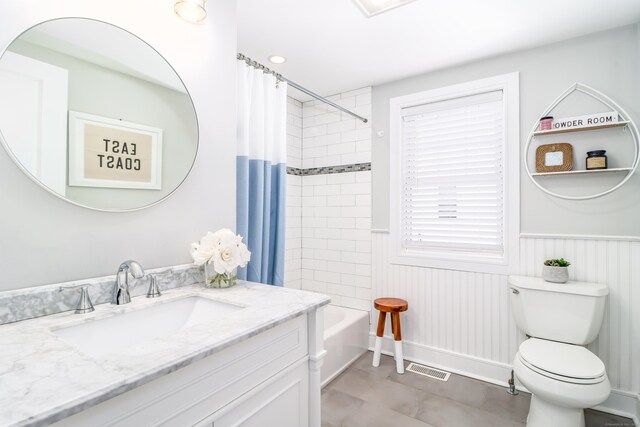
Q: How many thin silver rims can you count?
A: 1